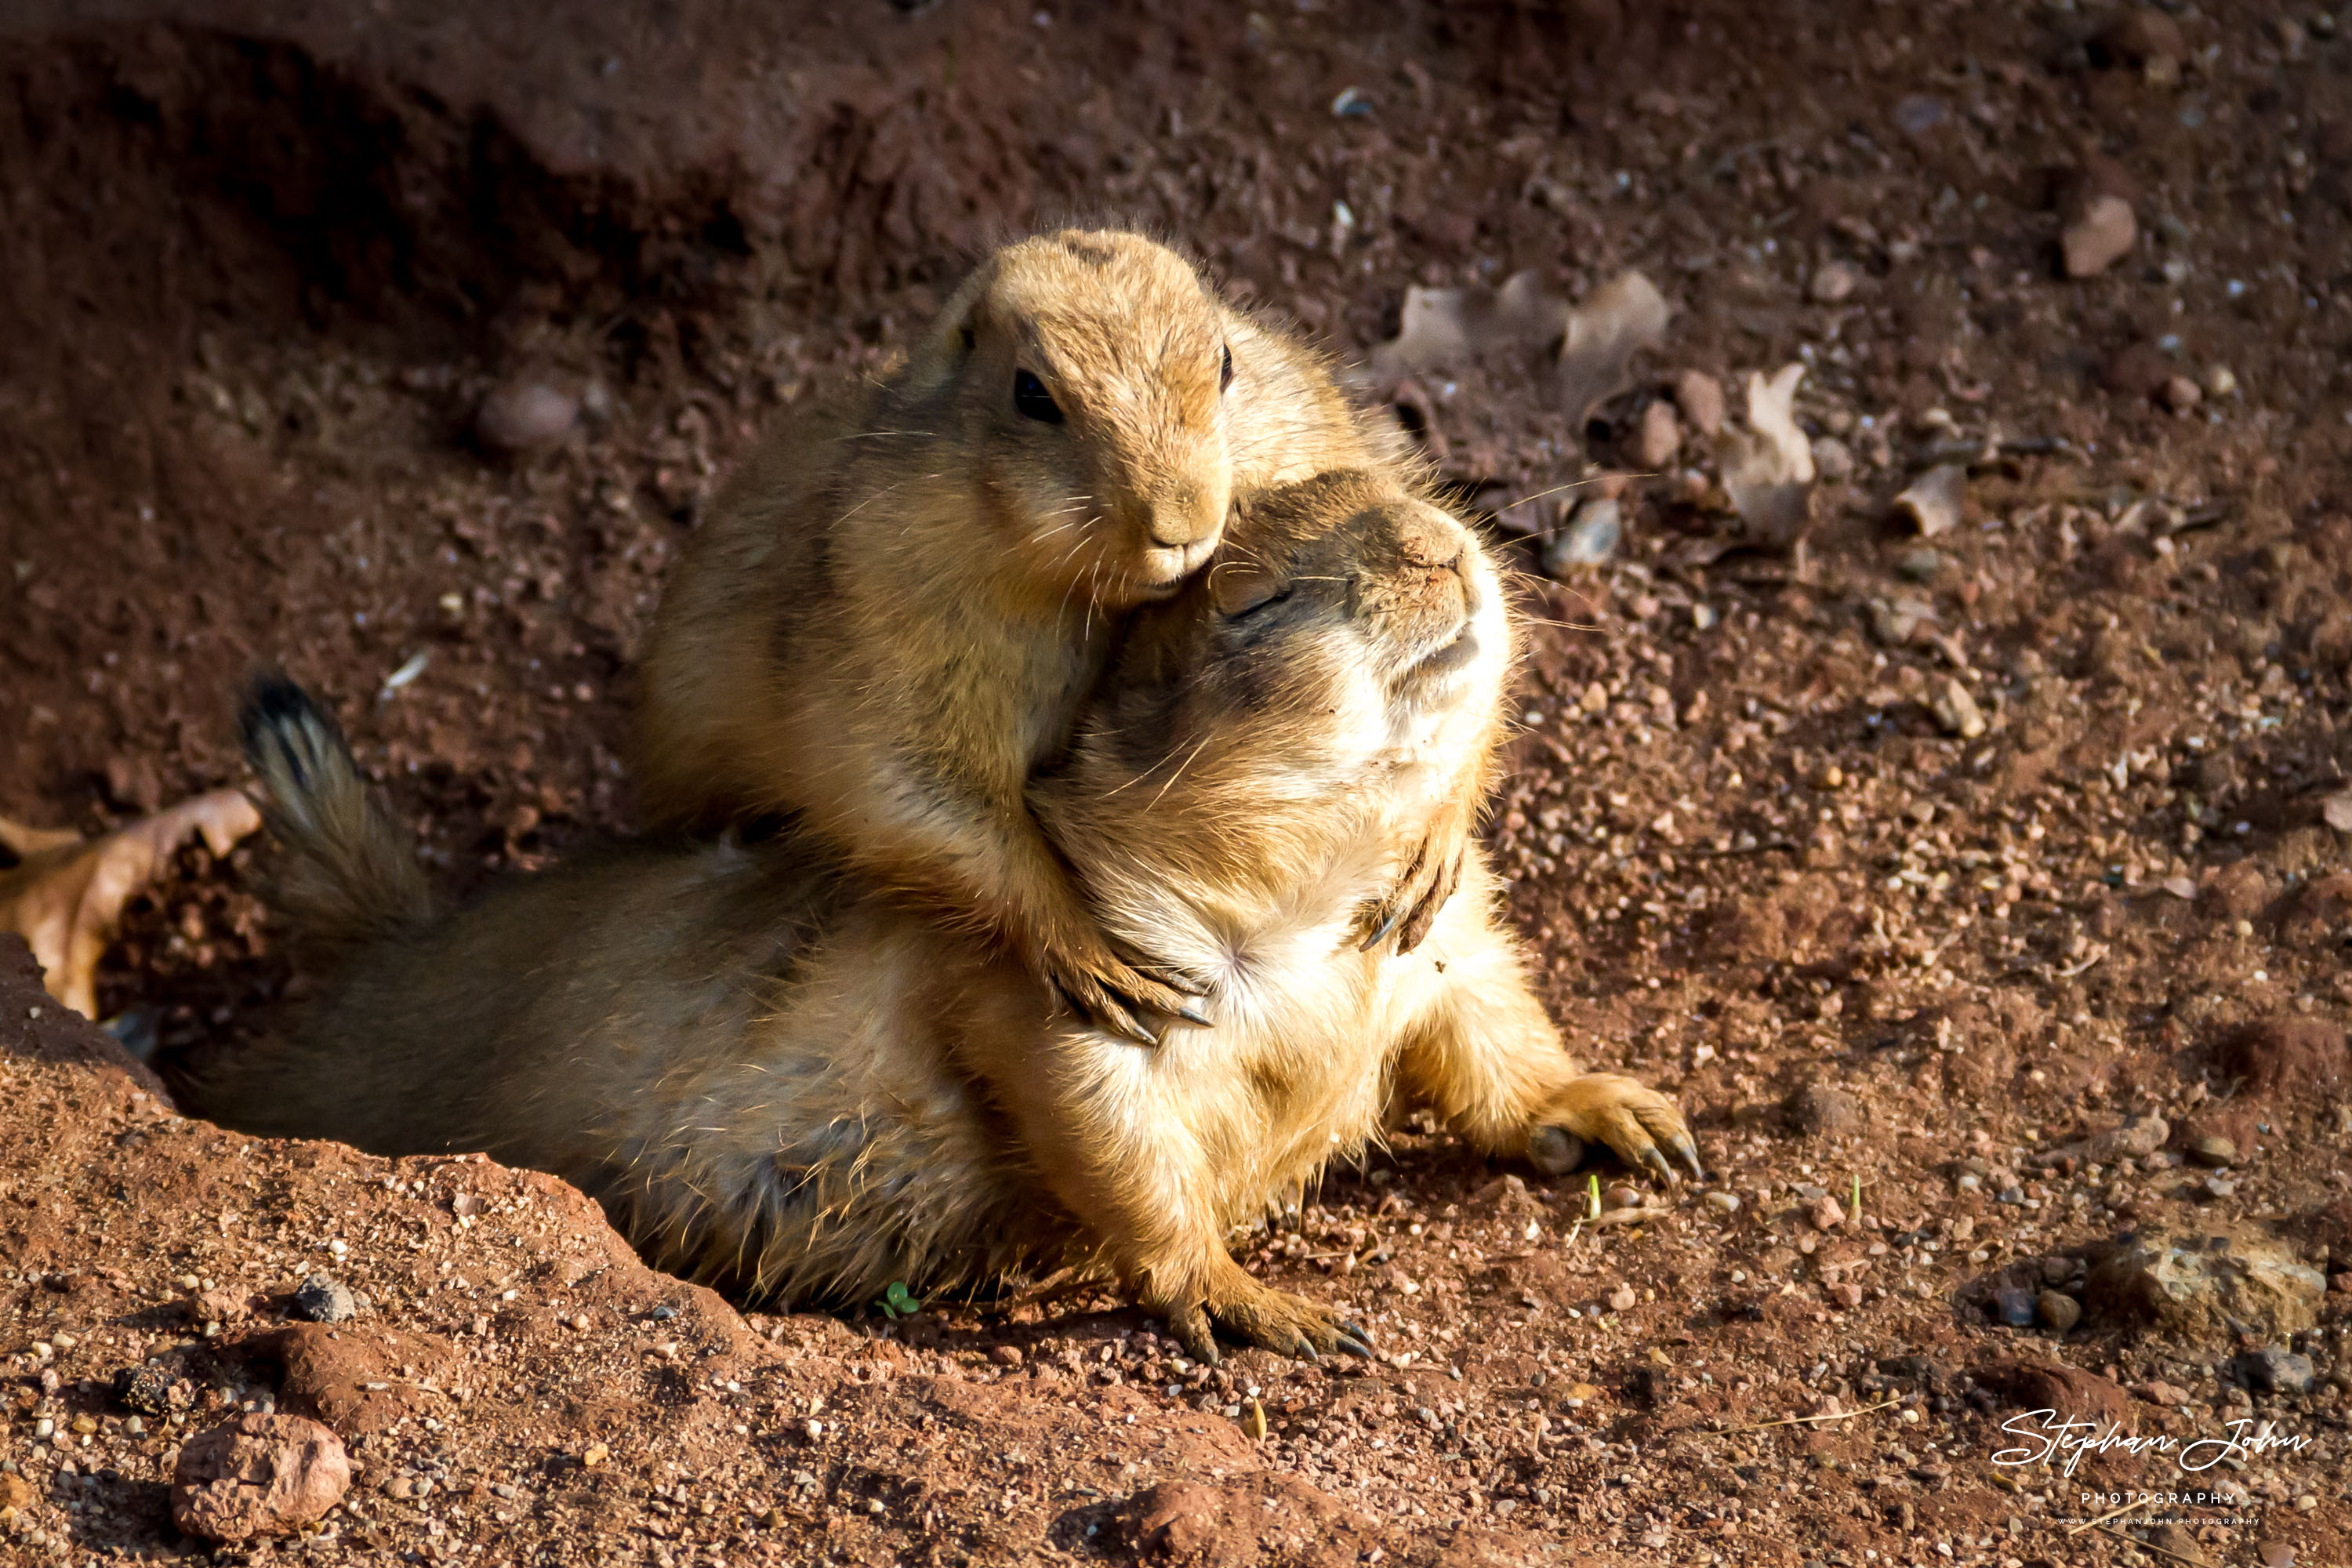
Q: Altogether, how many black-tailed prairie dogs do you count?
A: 2